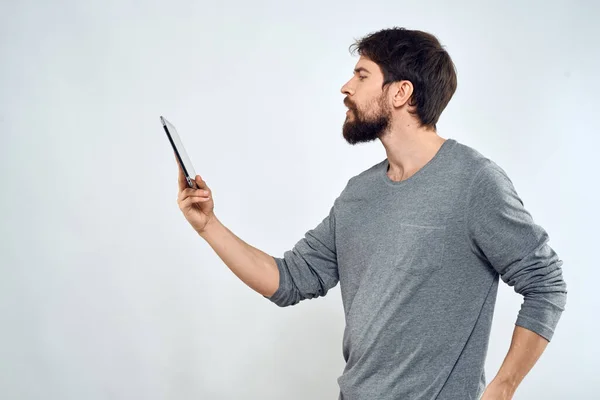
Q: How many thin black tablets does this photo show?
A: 1